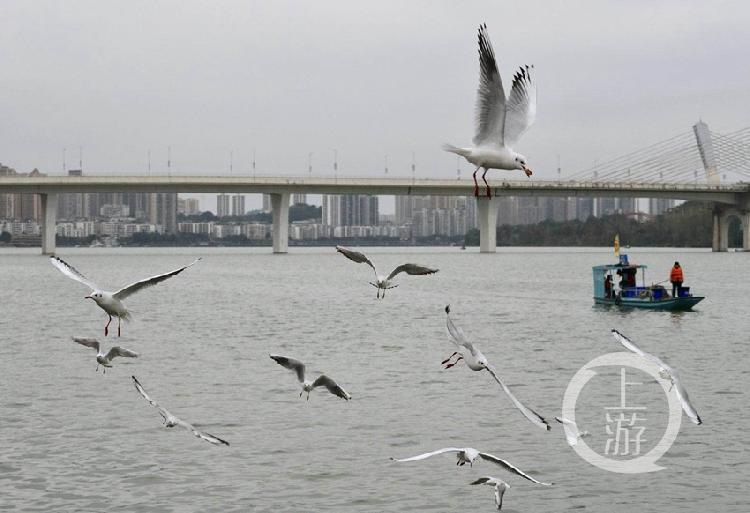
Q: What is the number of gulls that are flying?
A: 11